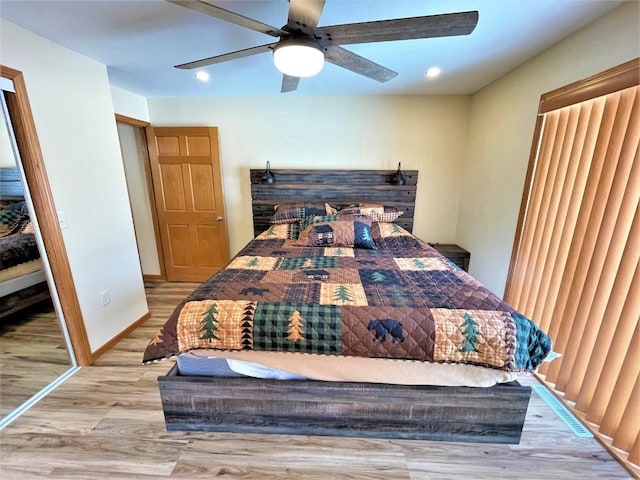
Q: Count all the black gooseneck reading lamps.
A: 2